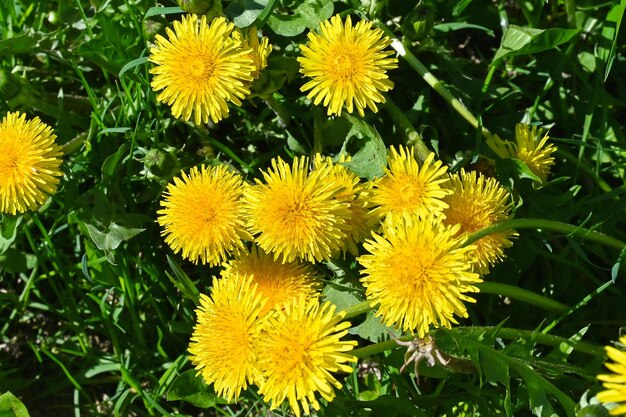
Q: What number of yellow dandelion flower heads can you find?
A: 15